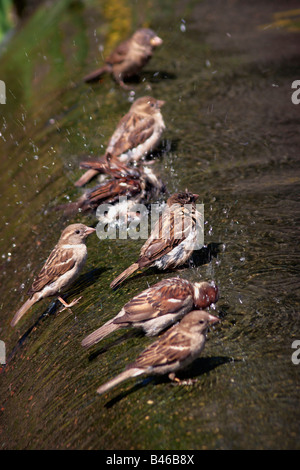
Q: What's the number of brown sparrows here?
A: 7